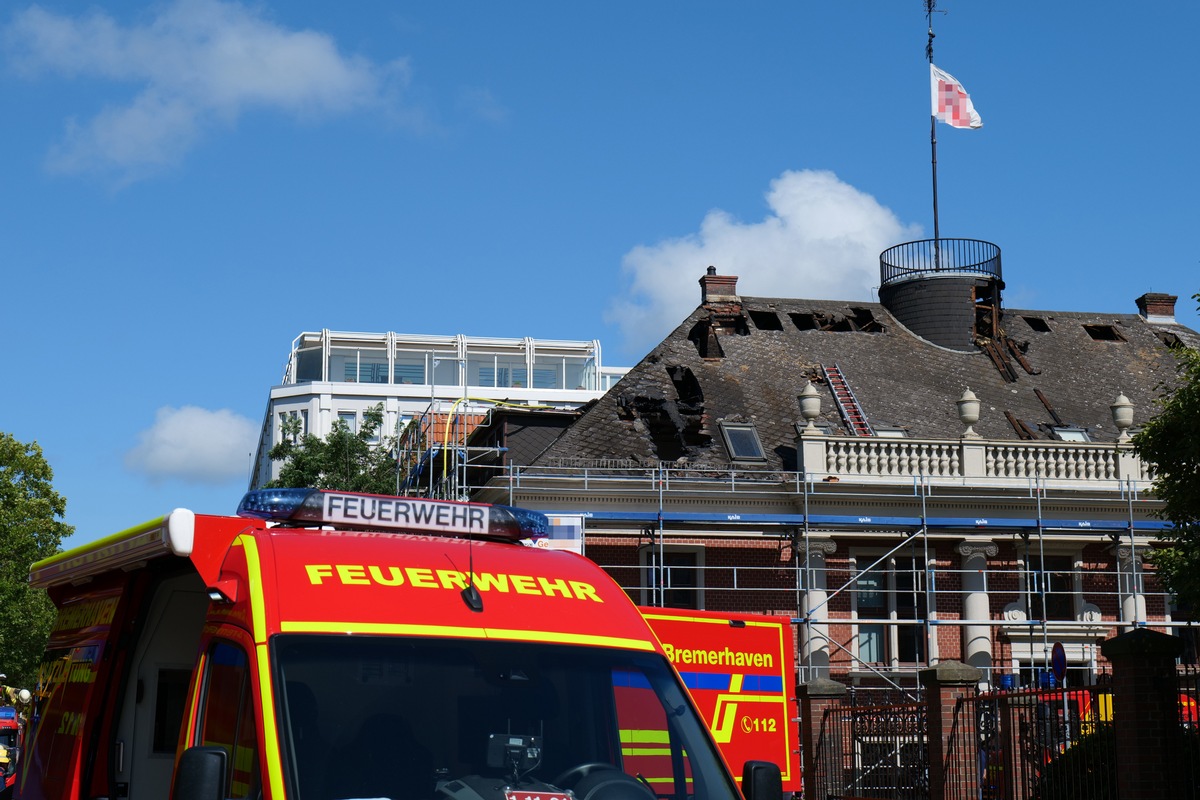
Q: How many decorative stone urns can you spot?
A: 3